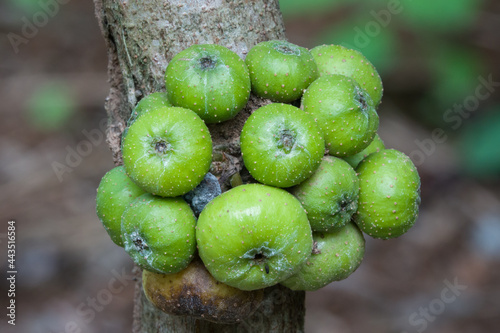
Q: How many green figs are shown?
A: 14